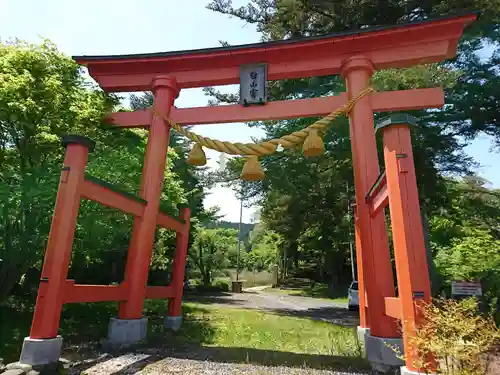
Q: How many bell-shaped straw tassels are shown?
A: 3